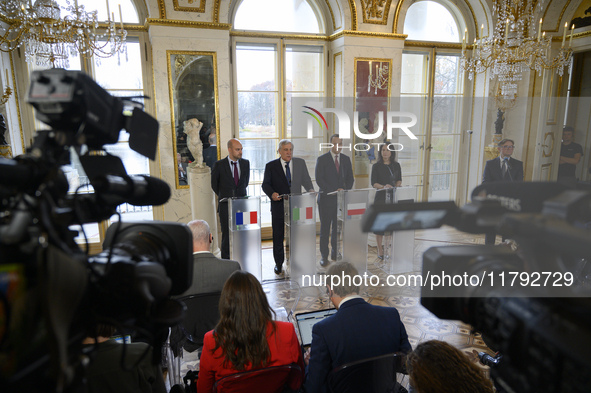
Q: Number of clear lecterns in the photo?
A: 4